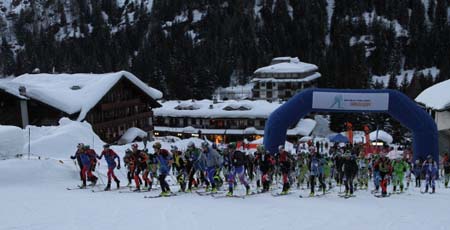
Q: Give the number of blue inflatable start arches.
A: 1